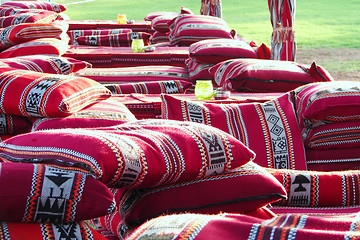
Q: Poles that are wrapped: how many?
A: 2